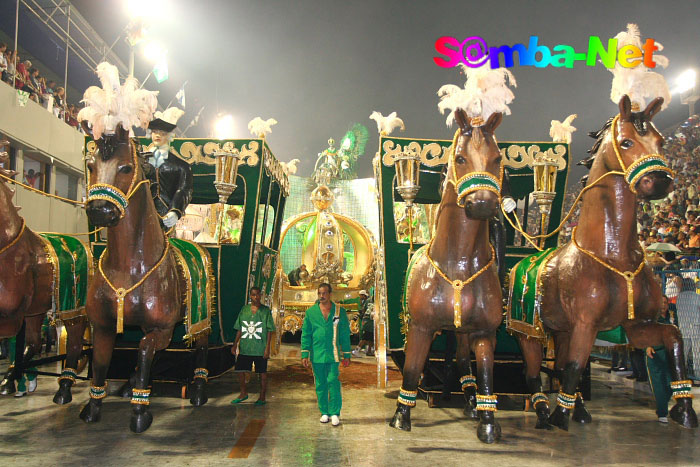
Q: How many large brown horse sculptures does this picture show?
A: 4